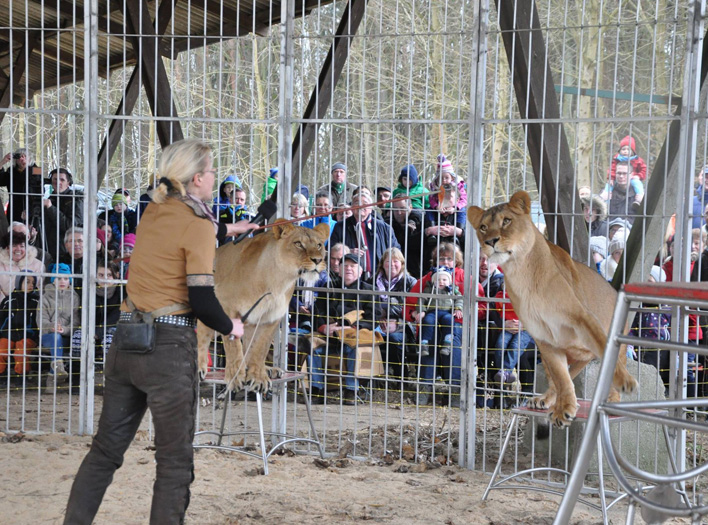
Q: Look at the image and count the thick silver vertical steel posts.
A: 4